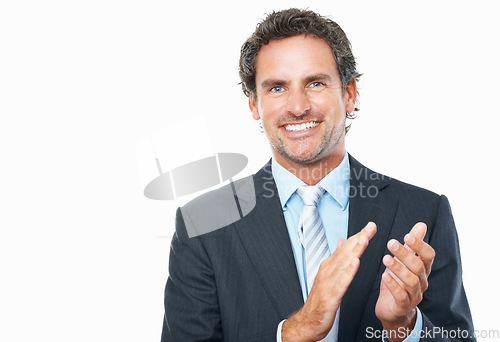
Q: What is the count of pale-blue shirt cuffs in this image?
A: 2